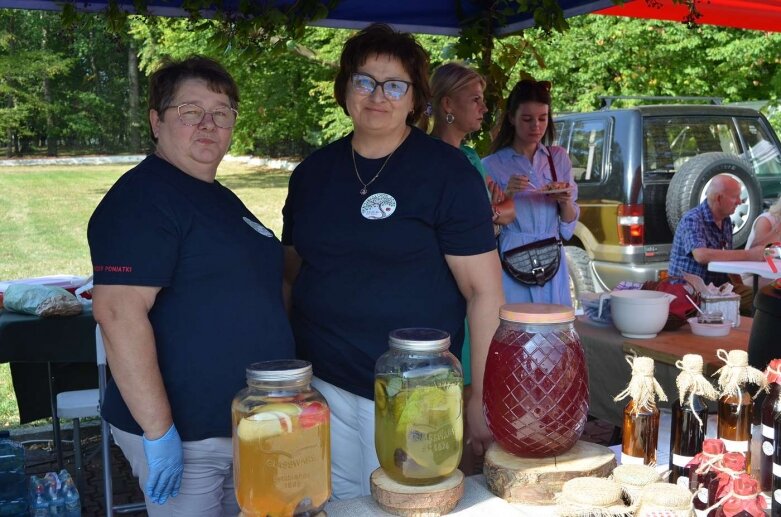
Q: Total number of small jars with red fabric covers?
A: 3